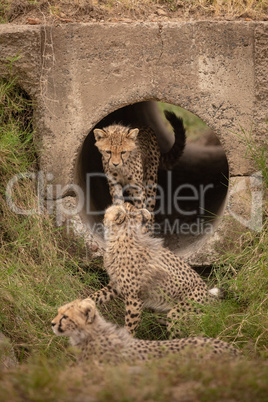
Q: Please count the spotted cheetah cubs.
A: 3